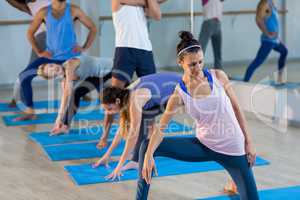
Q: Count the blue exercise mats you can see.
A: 6